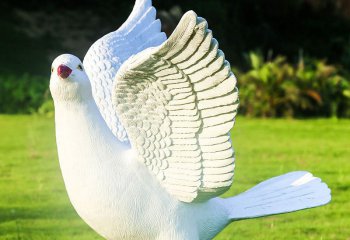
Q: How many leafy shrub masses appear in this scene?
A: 2